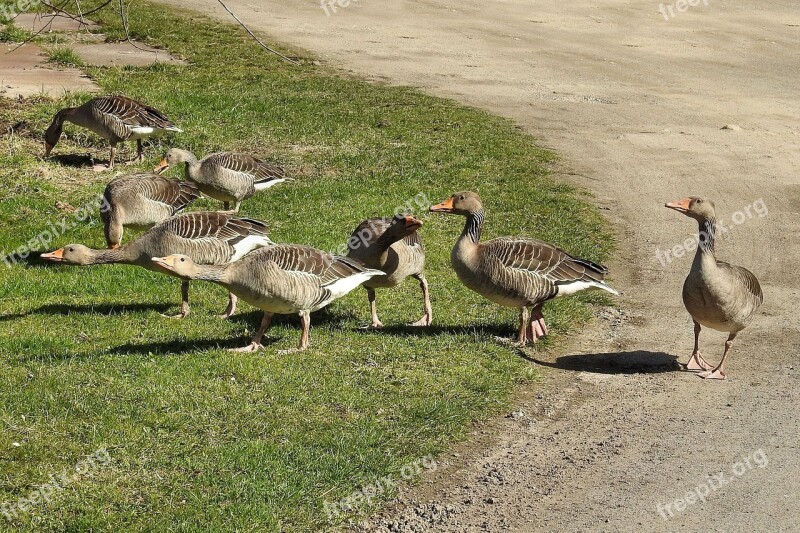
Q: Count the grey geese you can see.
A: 8